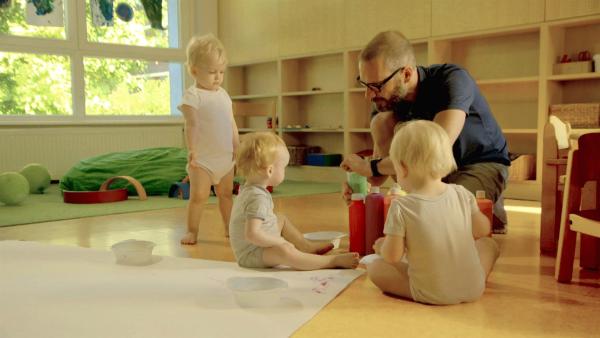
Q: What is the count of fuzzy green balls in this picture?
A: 2